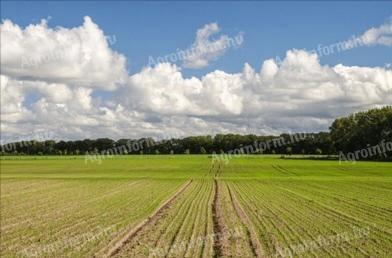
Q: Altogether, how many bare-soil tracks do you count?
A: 3